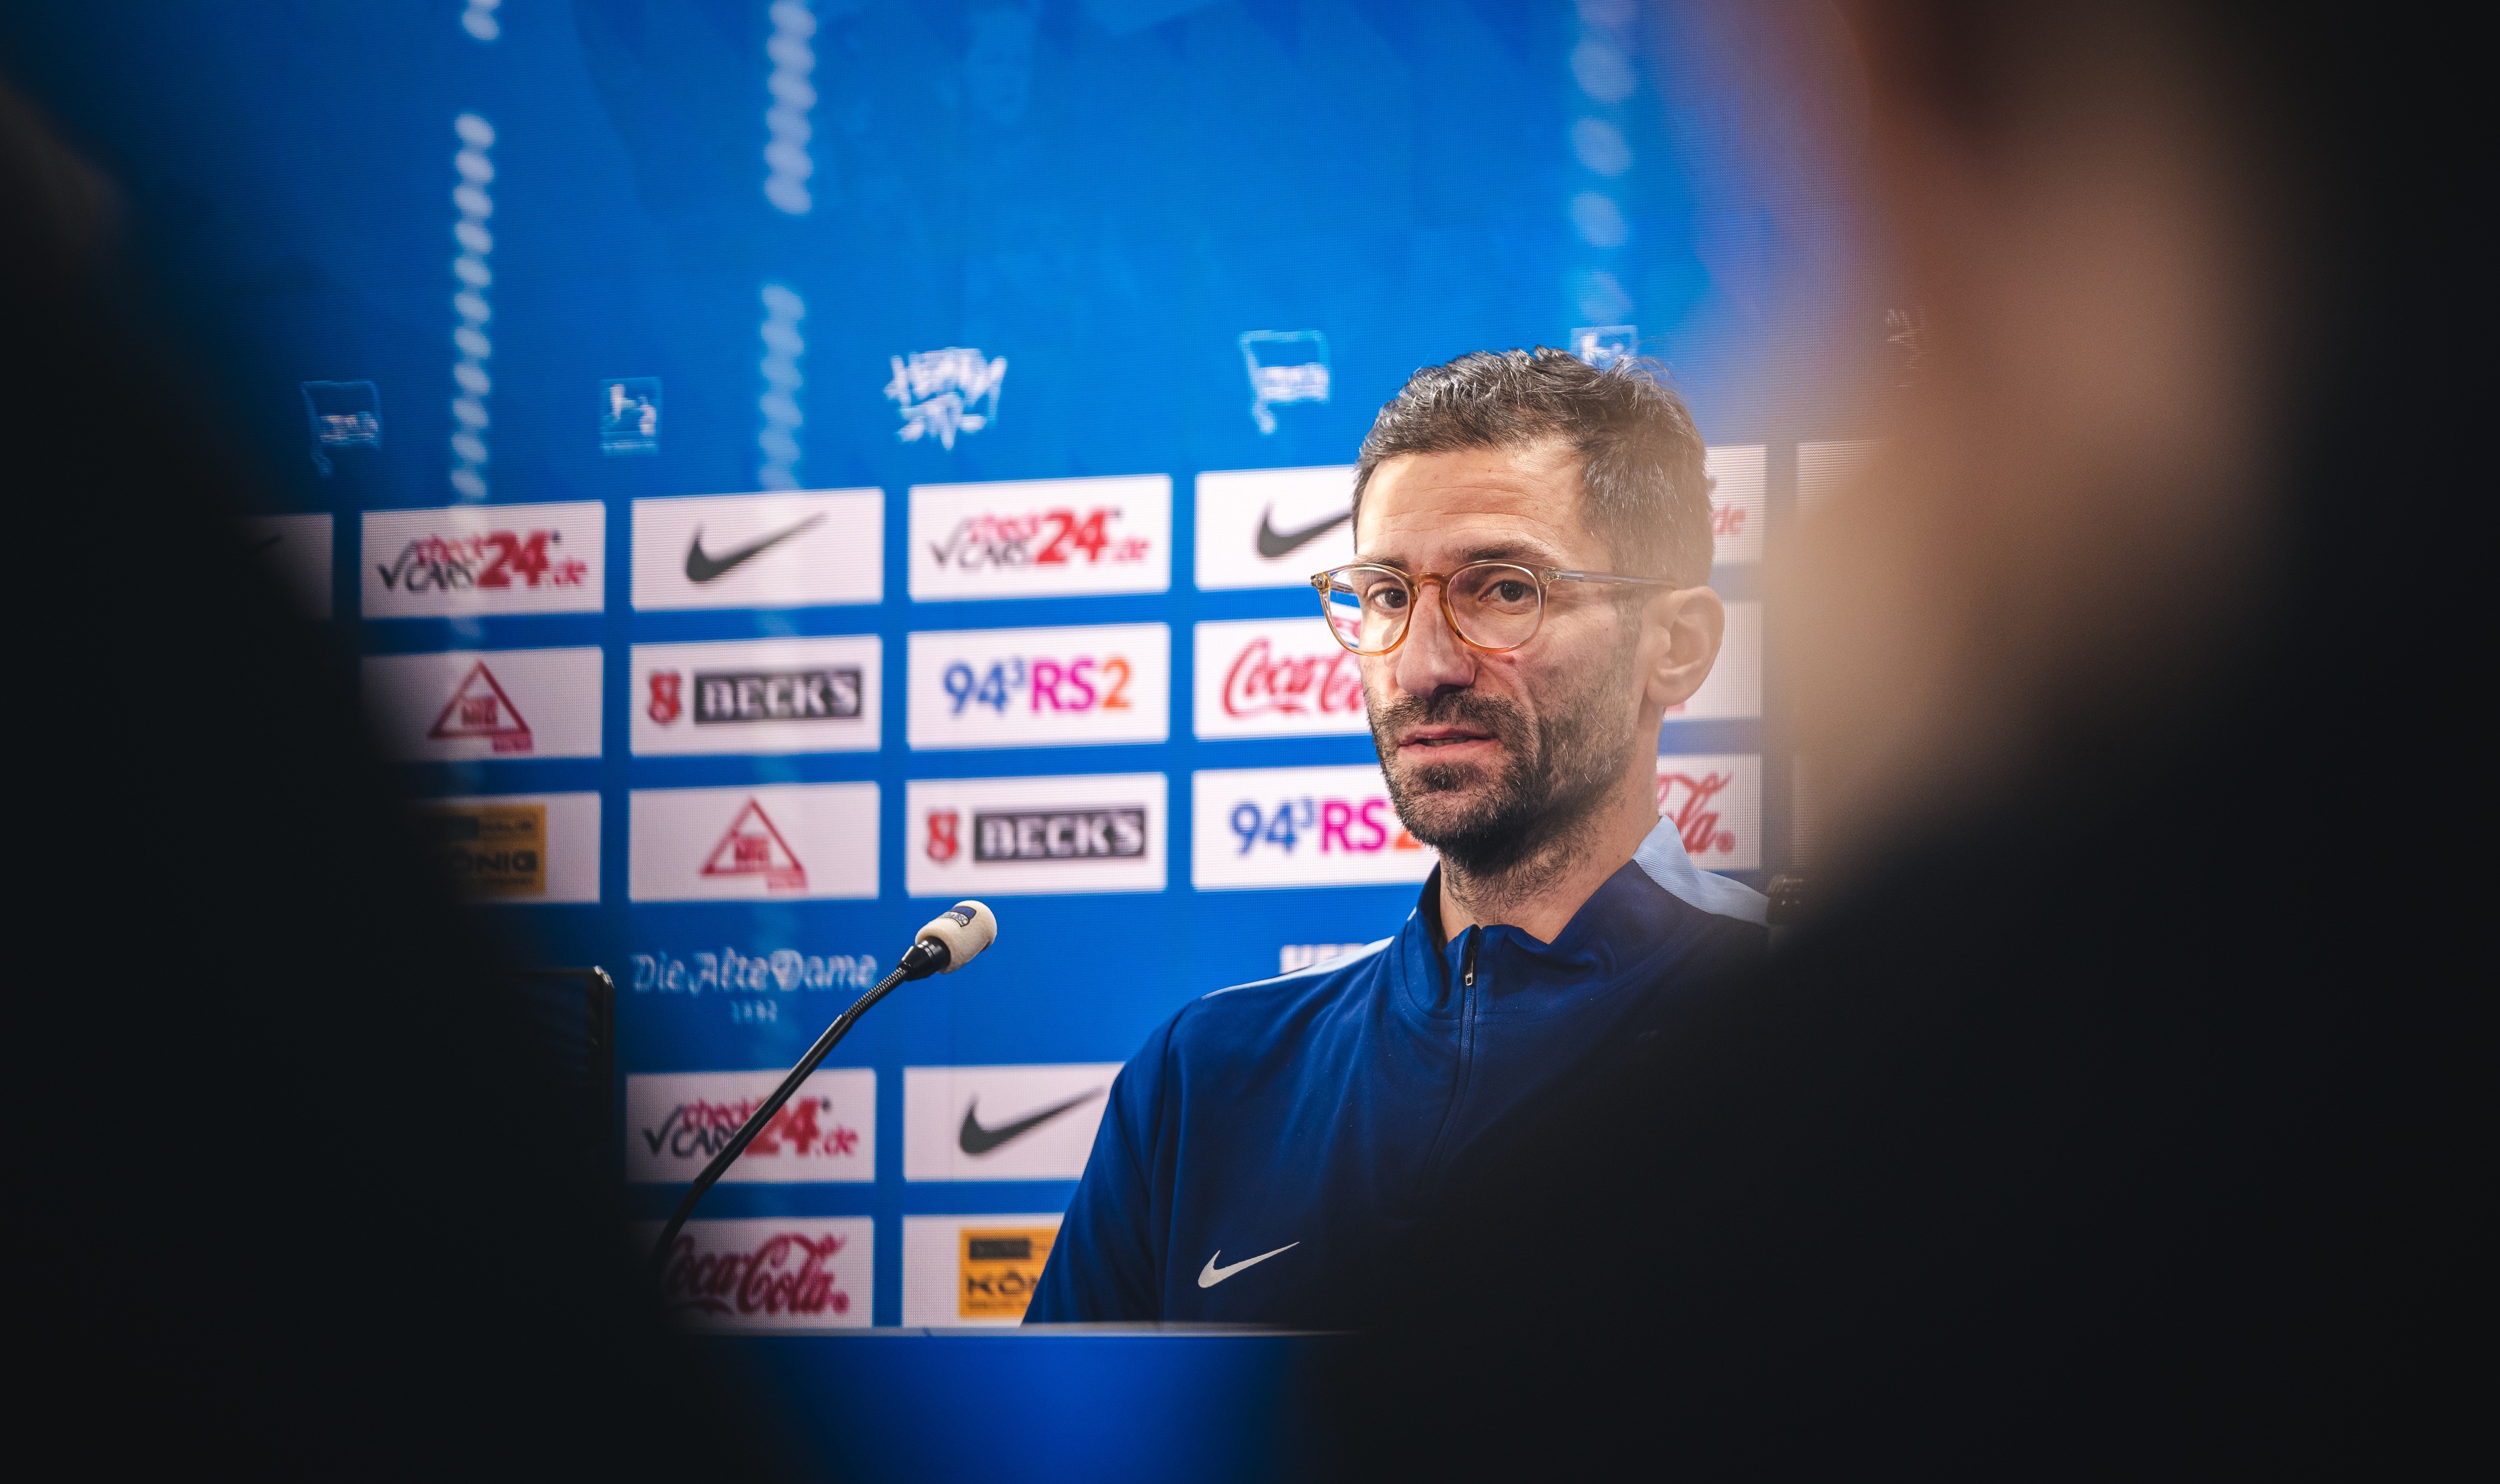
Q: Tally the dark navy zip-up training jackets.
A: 1